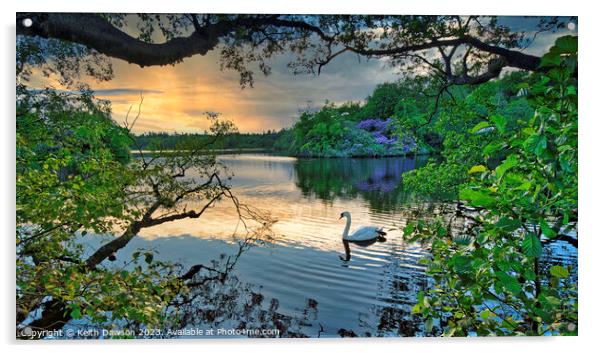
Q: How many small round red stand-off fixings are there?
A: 0